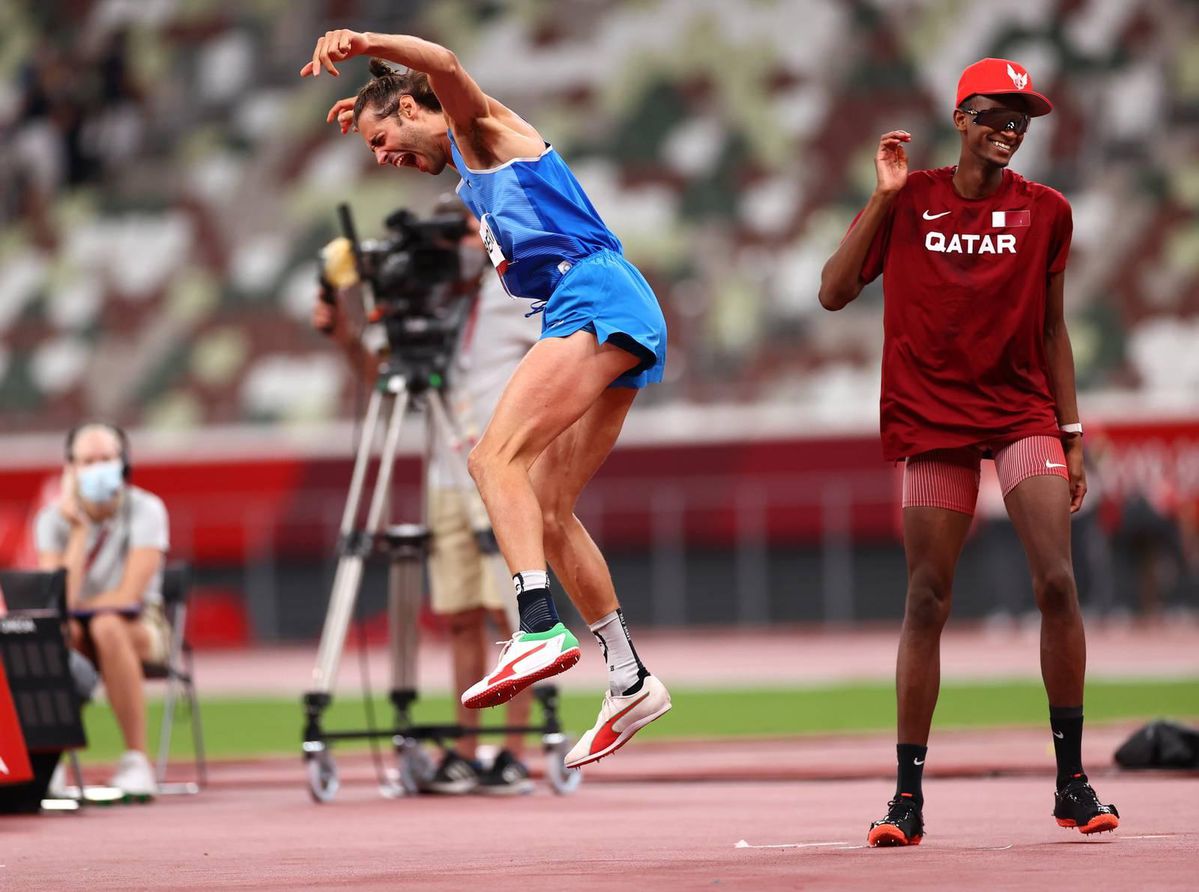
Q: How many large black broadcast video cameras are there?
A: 1